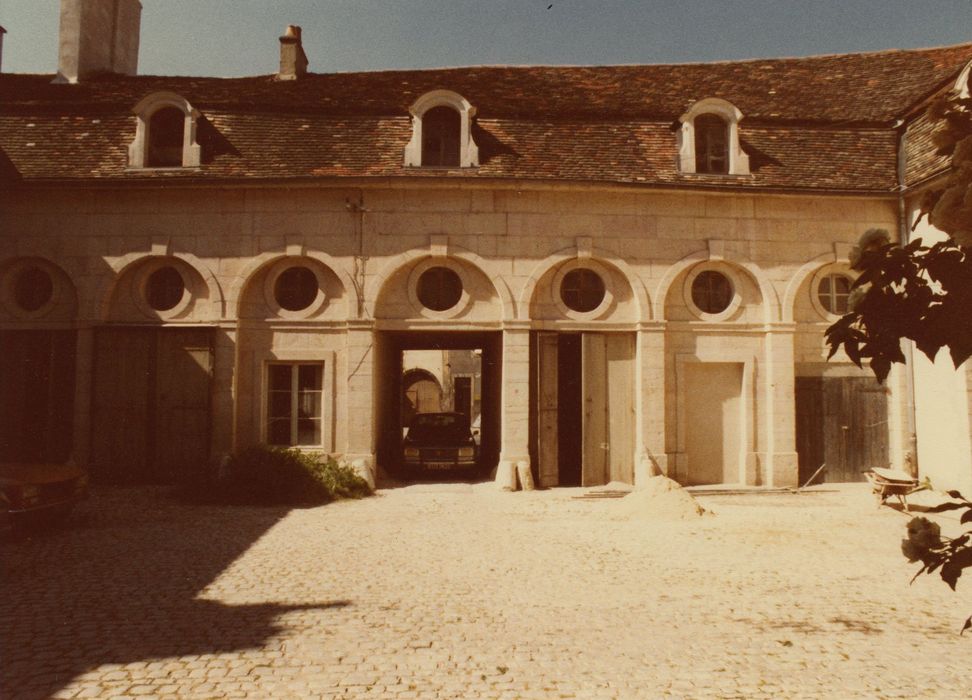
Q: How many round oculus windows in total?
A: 7